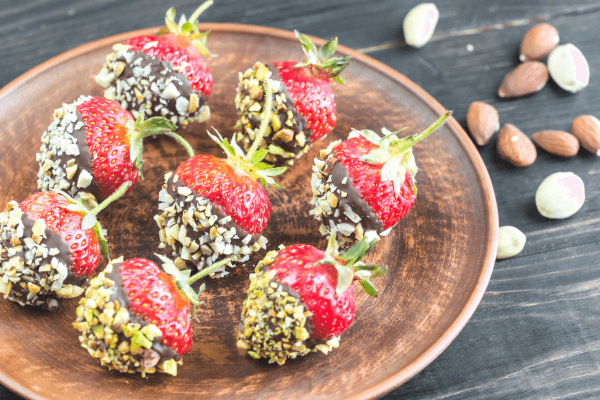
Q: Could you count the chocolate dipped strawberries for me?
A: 8